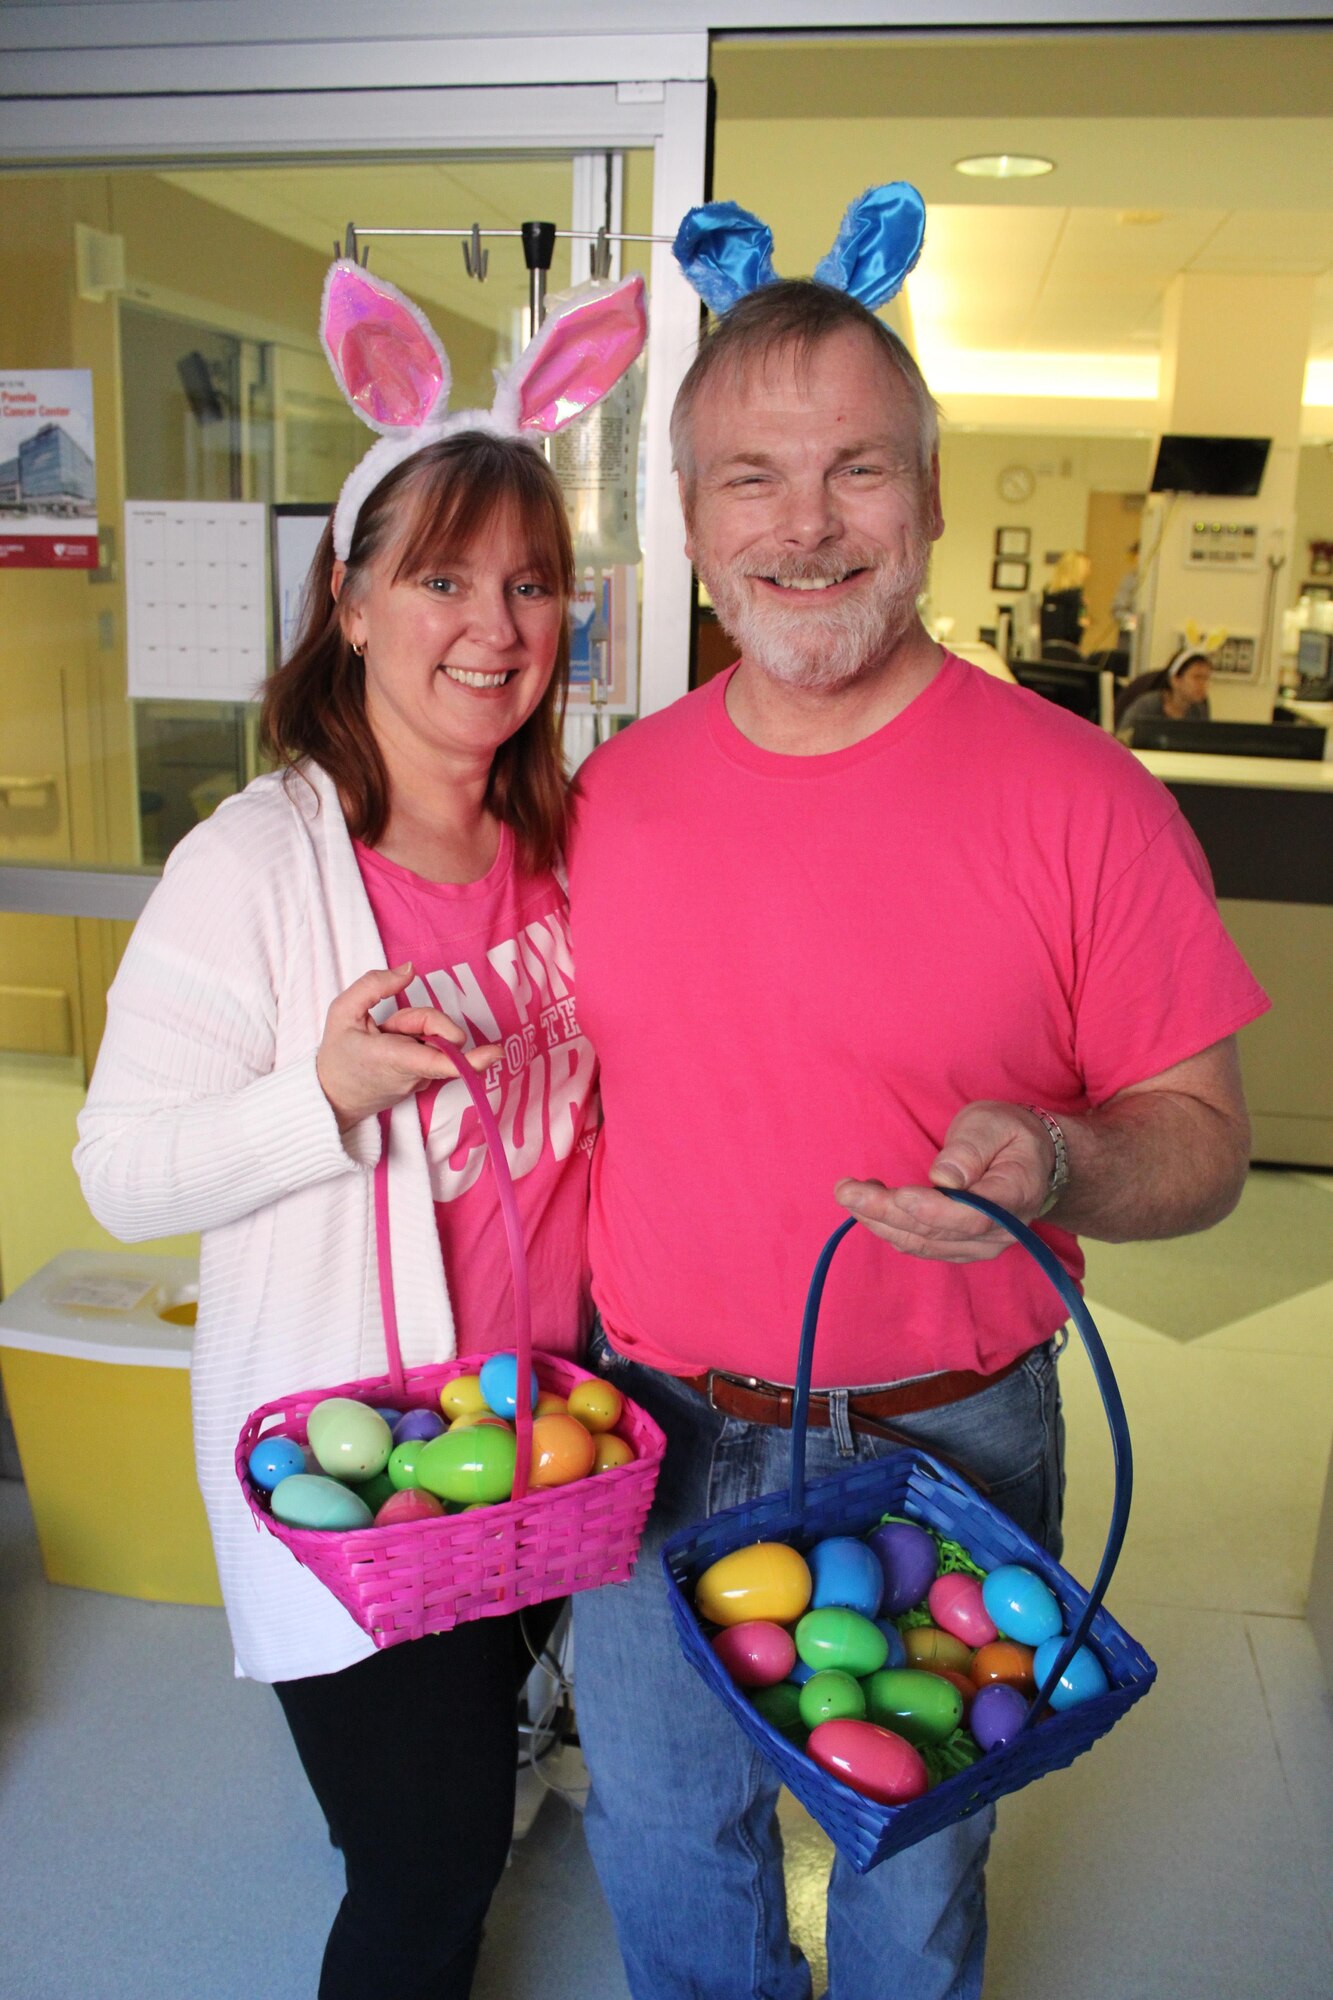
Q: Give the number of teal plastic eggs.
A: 1